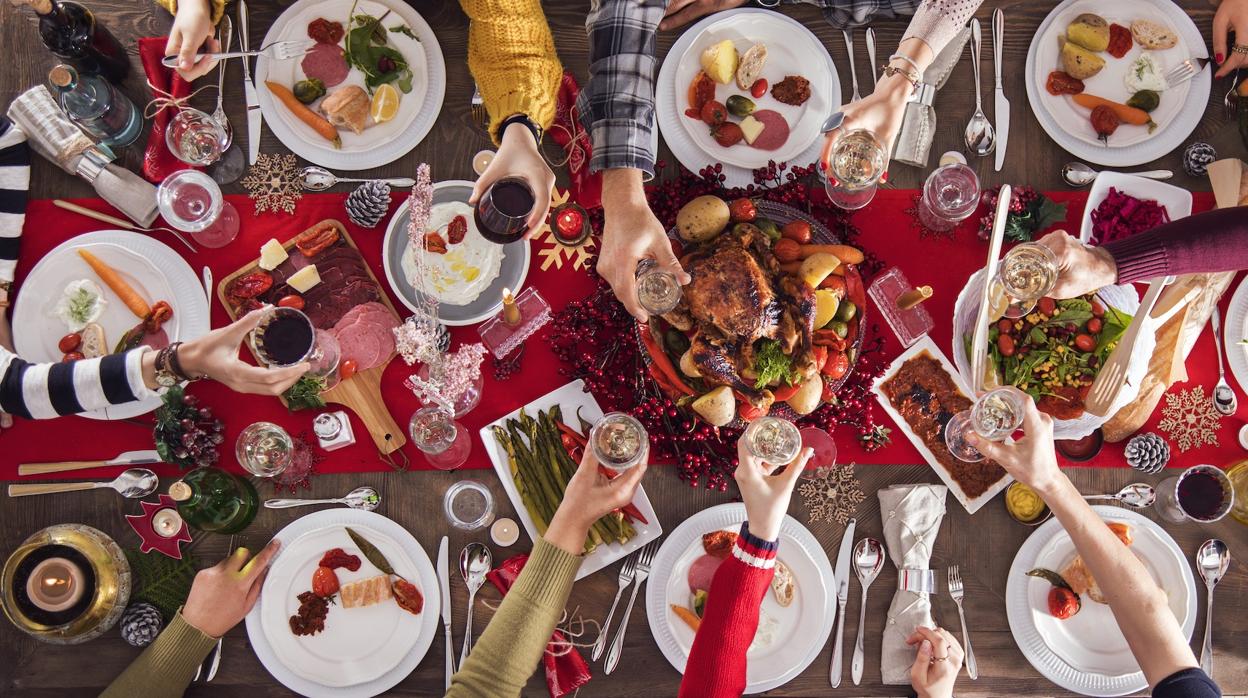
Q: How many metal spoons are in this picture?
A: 11